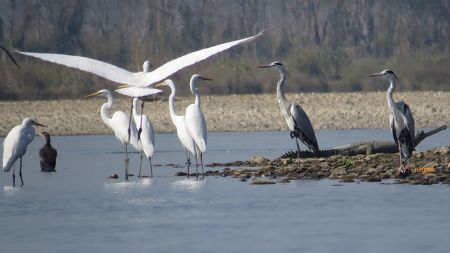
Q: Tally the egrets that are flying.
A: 1